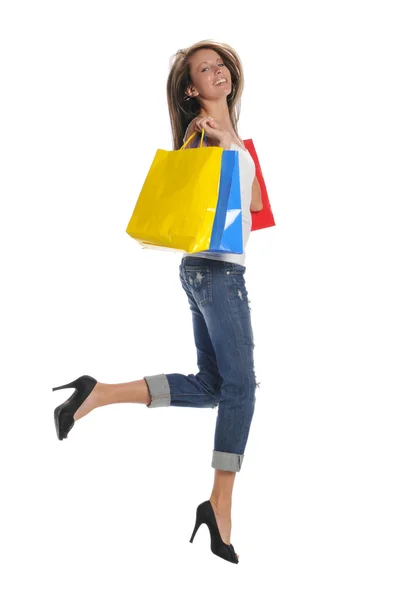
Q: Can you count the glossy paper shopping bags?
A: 3